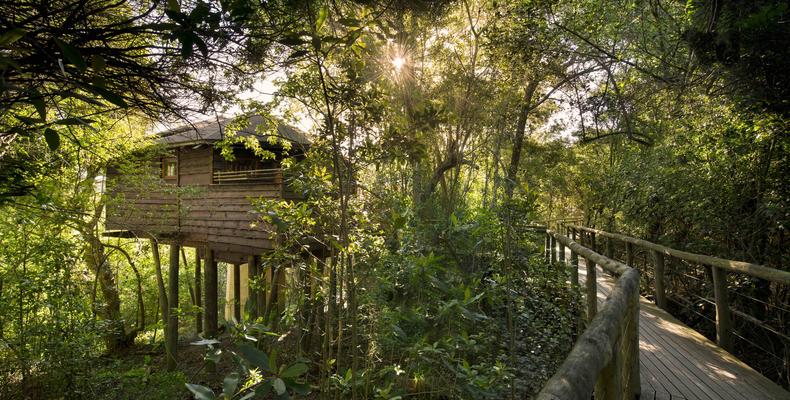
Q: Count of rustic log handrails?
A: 2